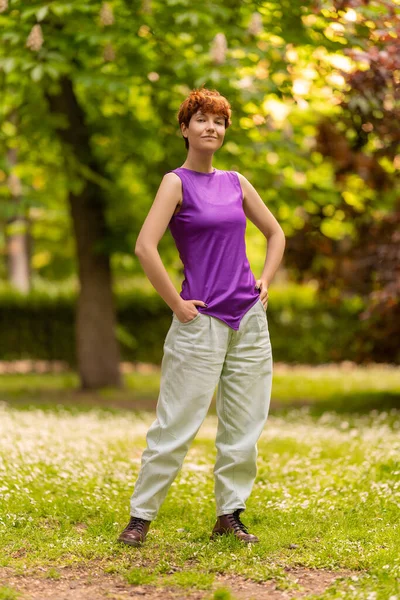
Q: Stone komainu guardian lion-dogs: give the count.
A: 0